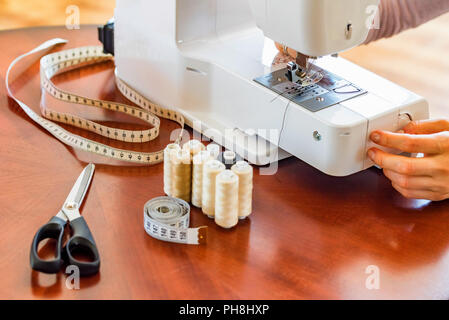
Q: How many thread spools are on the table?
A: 9